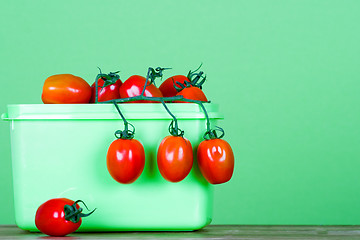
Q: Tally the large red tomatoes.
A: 9